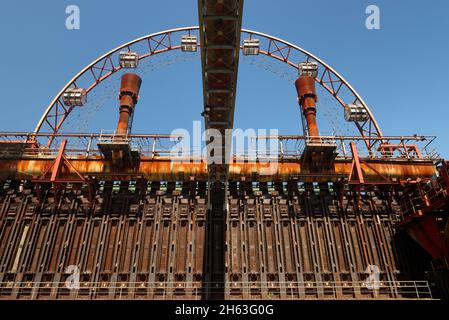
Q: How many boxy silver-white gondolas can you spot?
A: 6